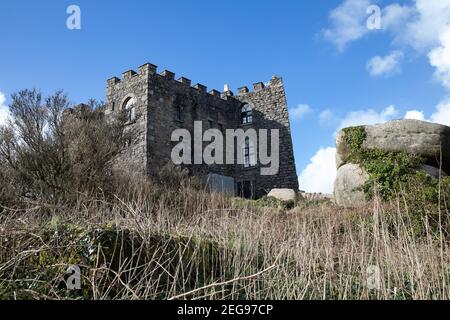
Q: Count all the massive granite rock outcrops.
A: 1